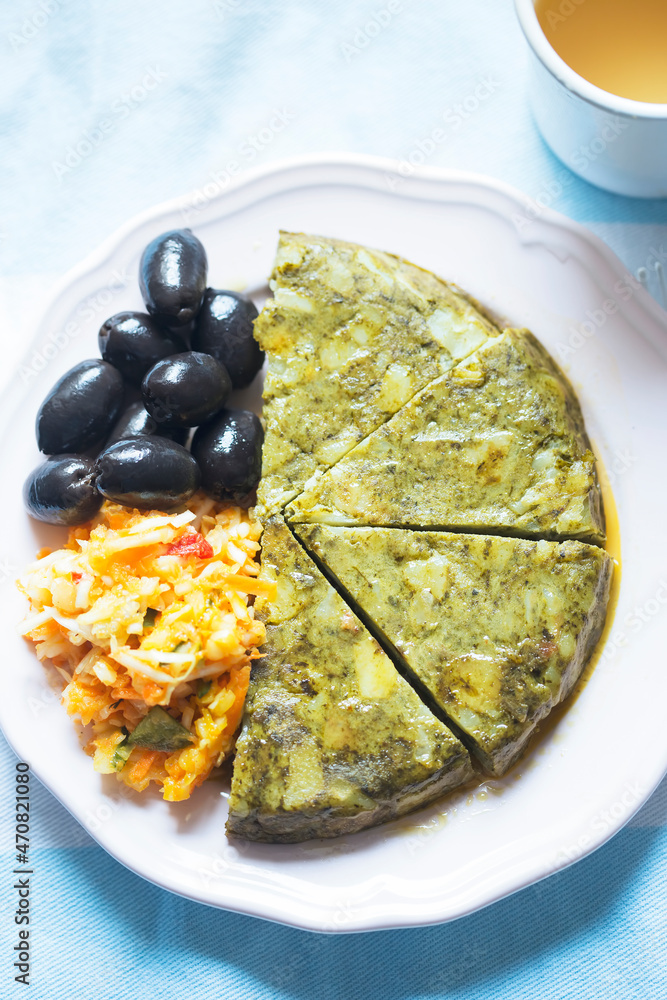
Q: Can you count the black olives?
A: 9